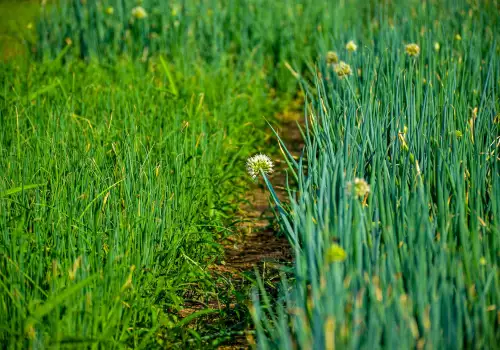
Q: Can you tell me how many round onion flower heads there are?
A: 8